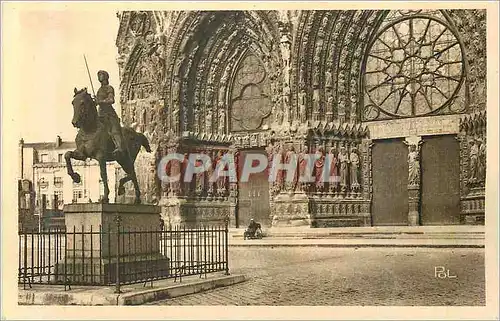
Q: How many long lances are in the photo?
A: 1